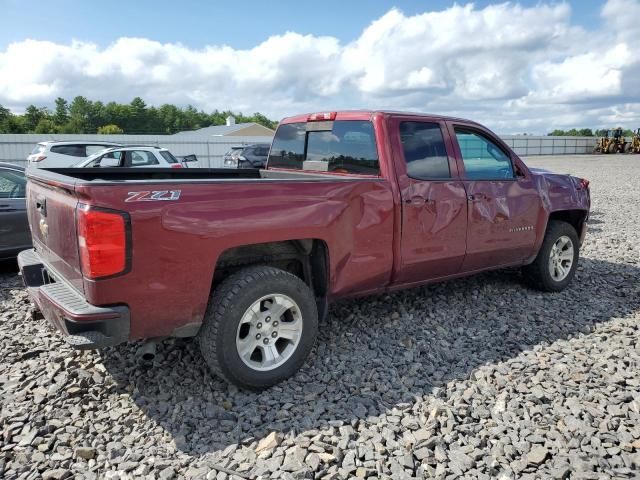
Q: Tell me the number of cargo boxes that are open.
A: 1